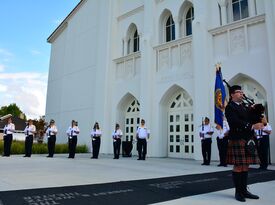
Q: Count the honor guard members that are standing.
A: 10